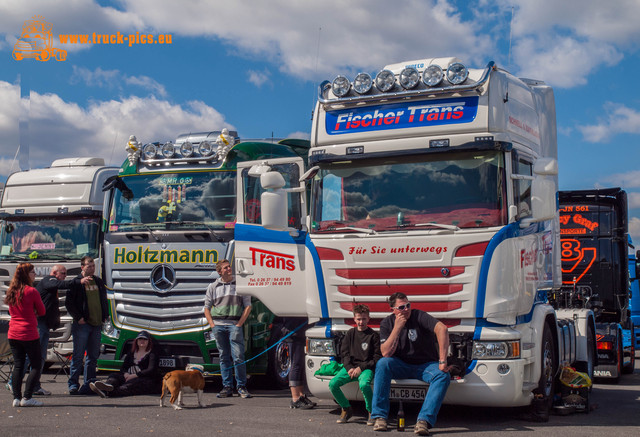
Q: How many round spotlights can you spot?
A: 10